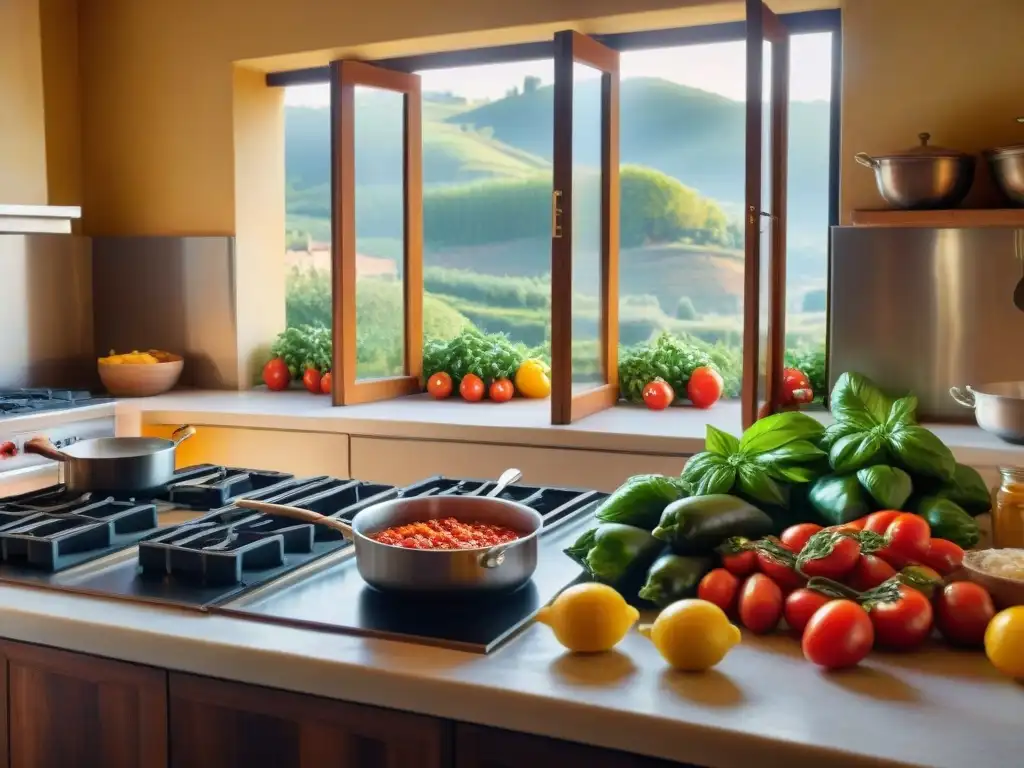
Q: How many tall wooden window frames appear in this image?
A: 3